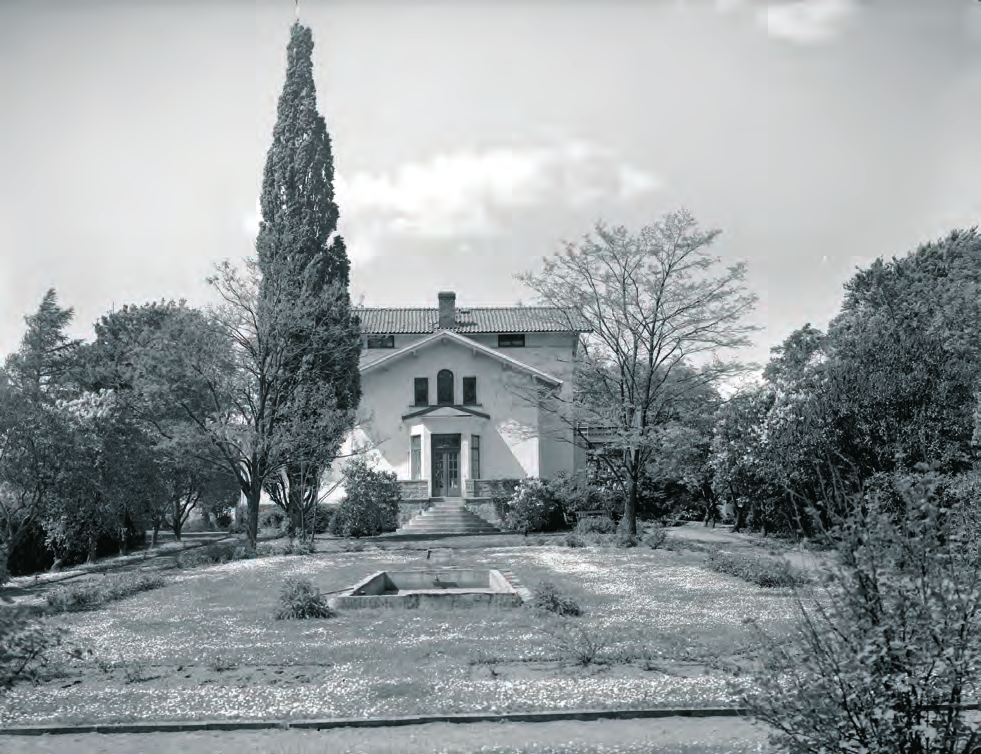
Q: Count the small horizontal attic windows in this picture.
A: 2